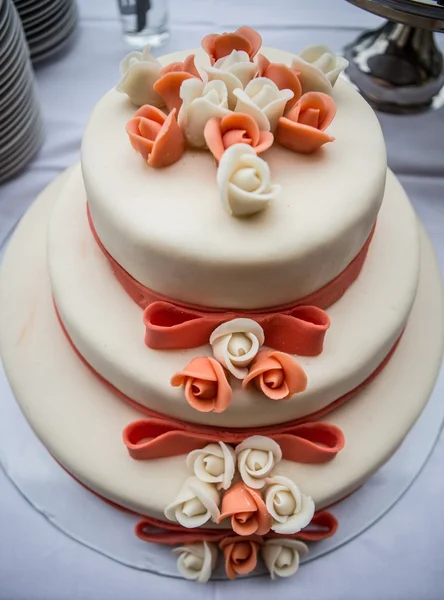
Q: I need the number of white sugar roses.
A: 13